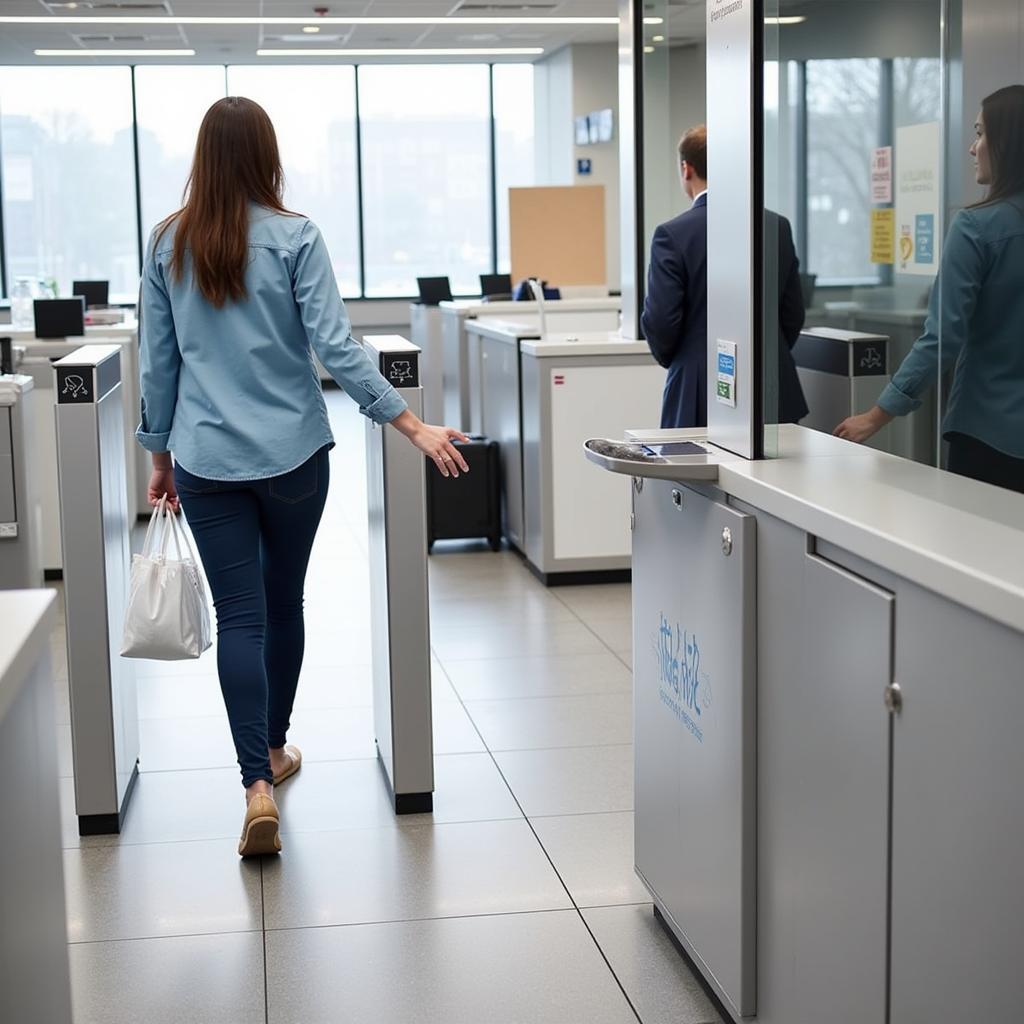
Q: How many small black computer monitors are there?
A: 4